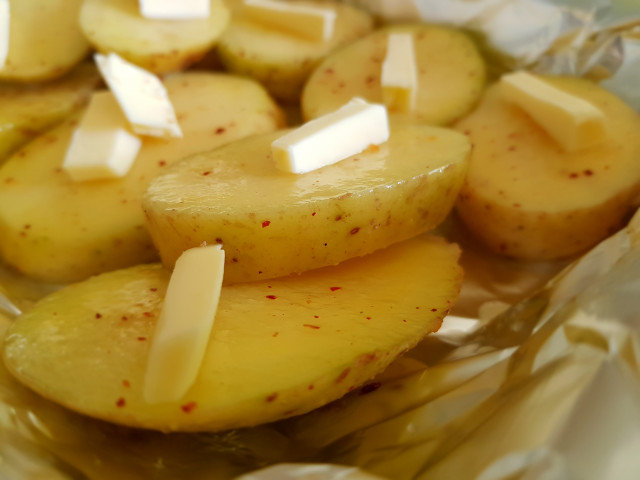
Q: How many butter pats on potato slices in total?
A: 9